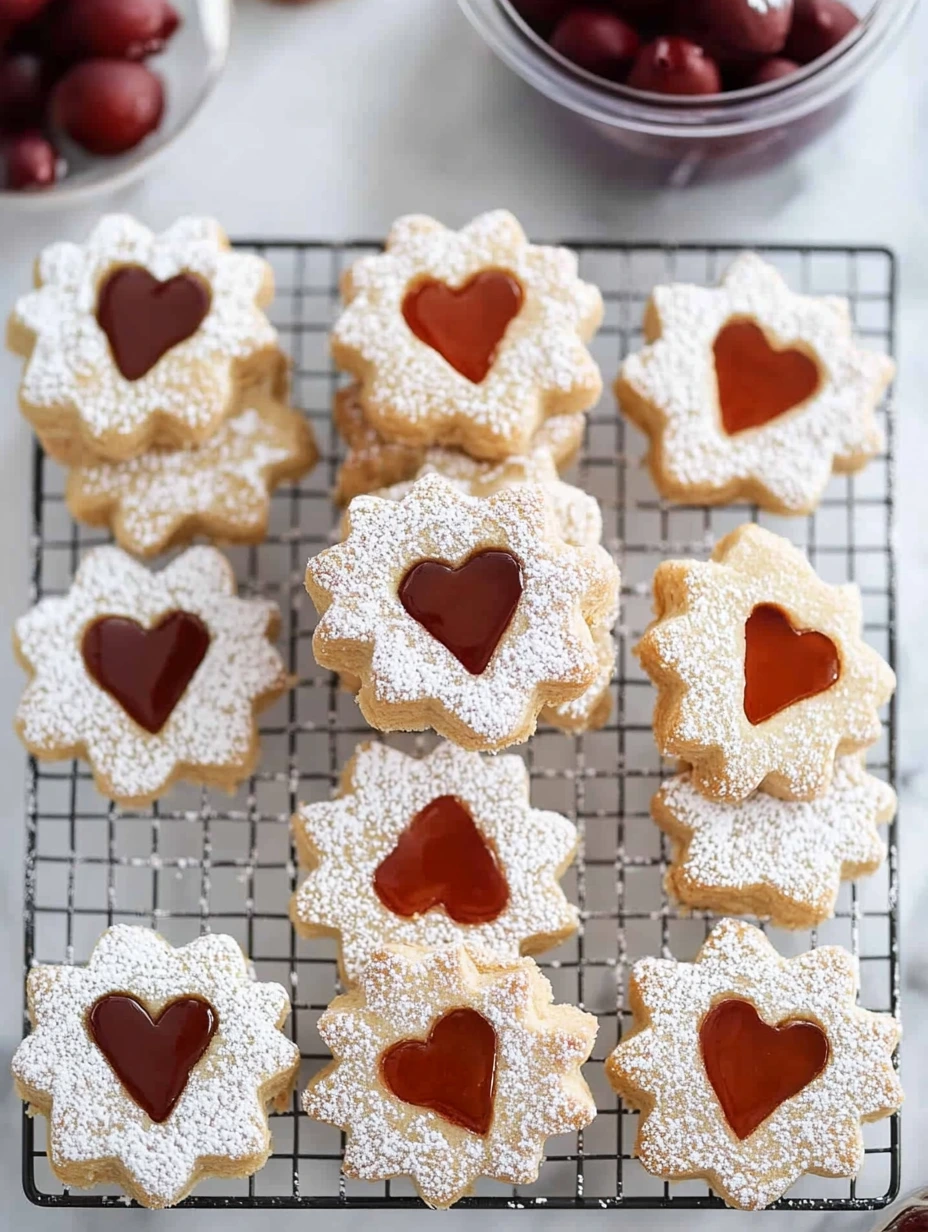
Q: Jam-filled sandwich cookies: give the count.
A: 10